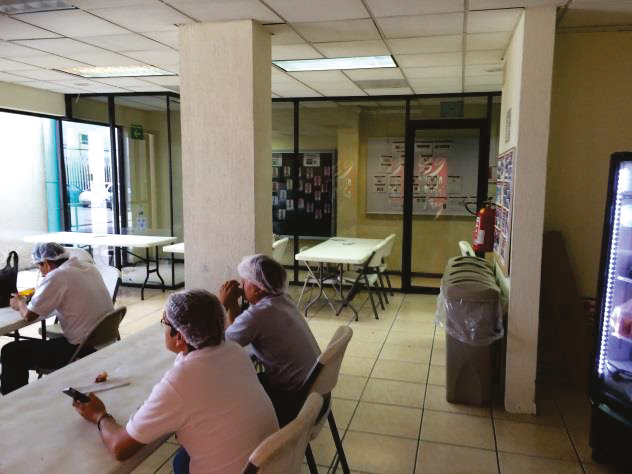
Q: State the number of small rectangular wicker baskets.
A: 0